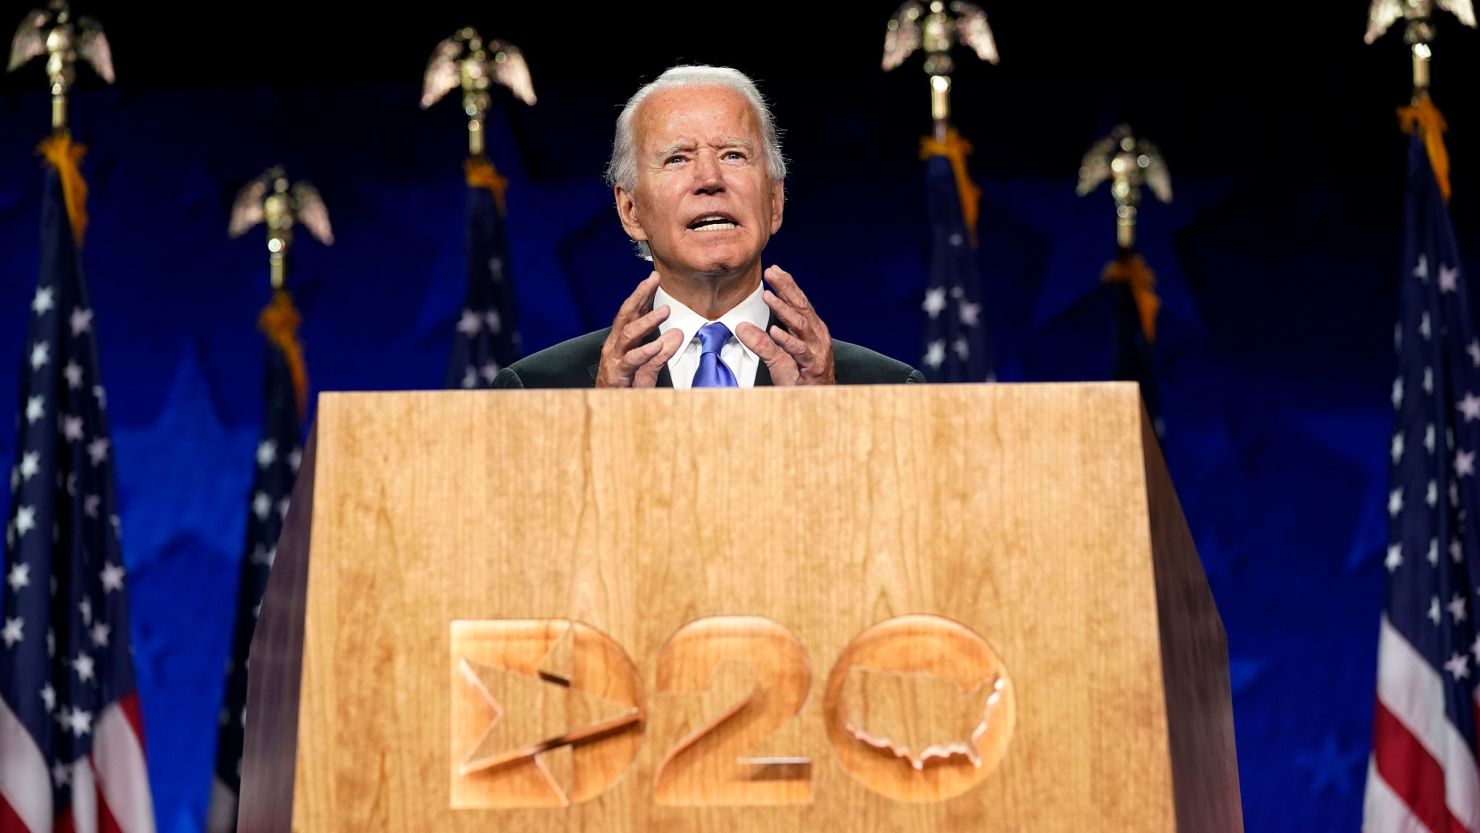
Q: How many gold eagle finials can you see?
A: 6